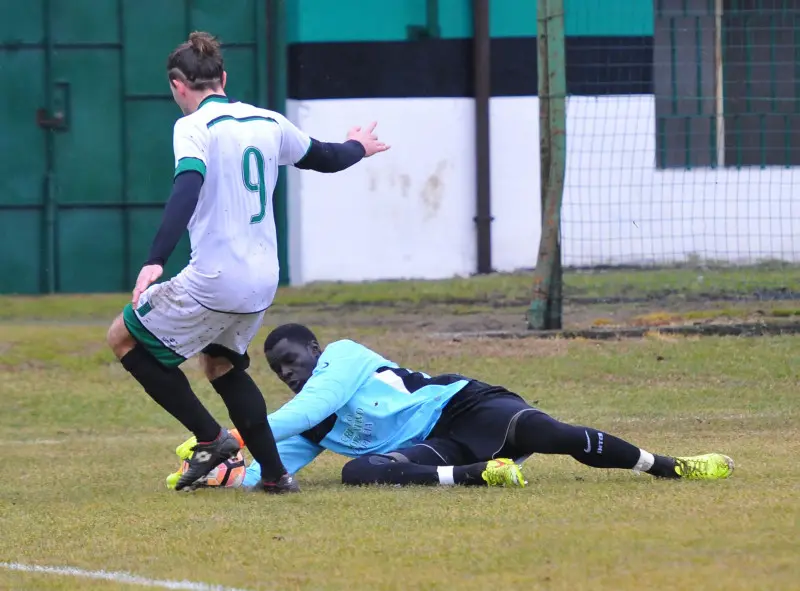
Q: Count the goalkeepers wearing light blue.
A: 1